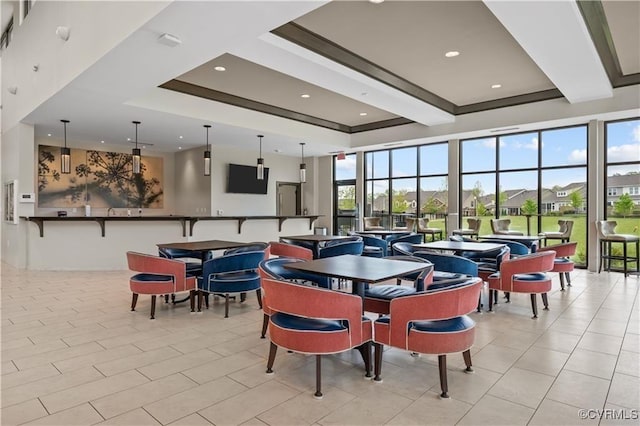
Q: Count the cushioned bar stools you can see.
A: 7